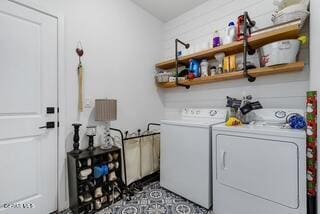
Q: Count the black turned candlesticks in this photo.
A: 2